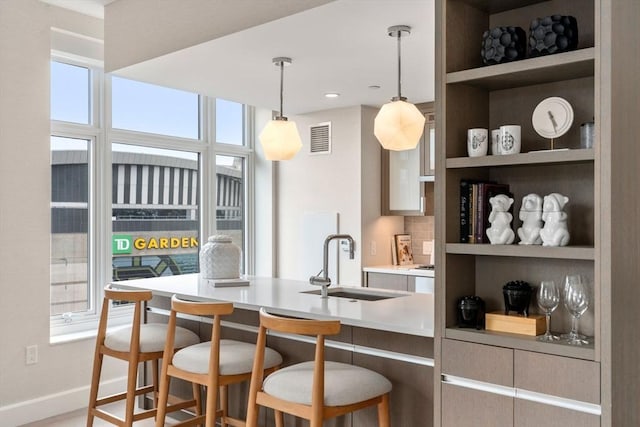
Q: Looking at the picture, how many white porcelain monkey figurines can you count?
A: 3